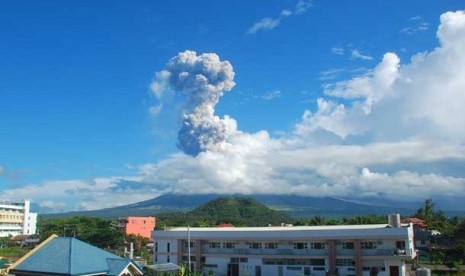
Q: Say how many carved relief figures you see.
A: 0